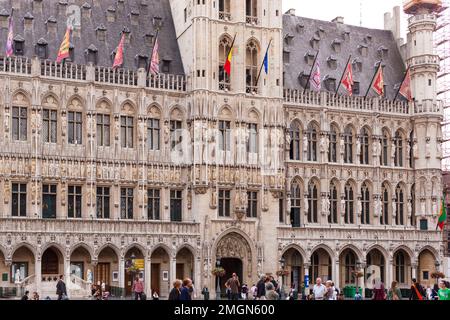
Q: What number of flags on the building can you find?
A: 11